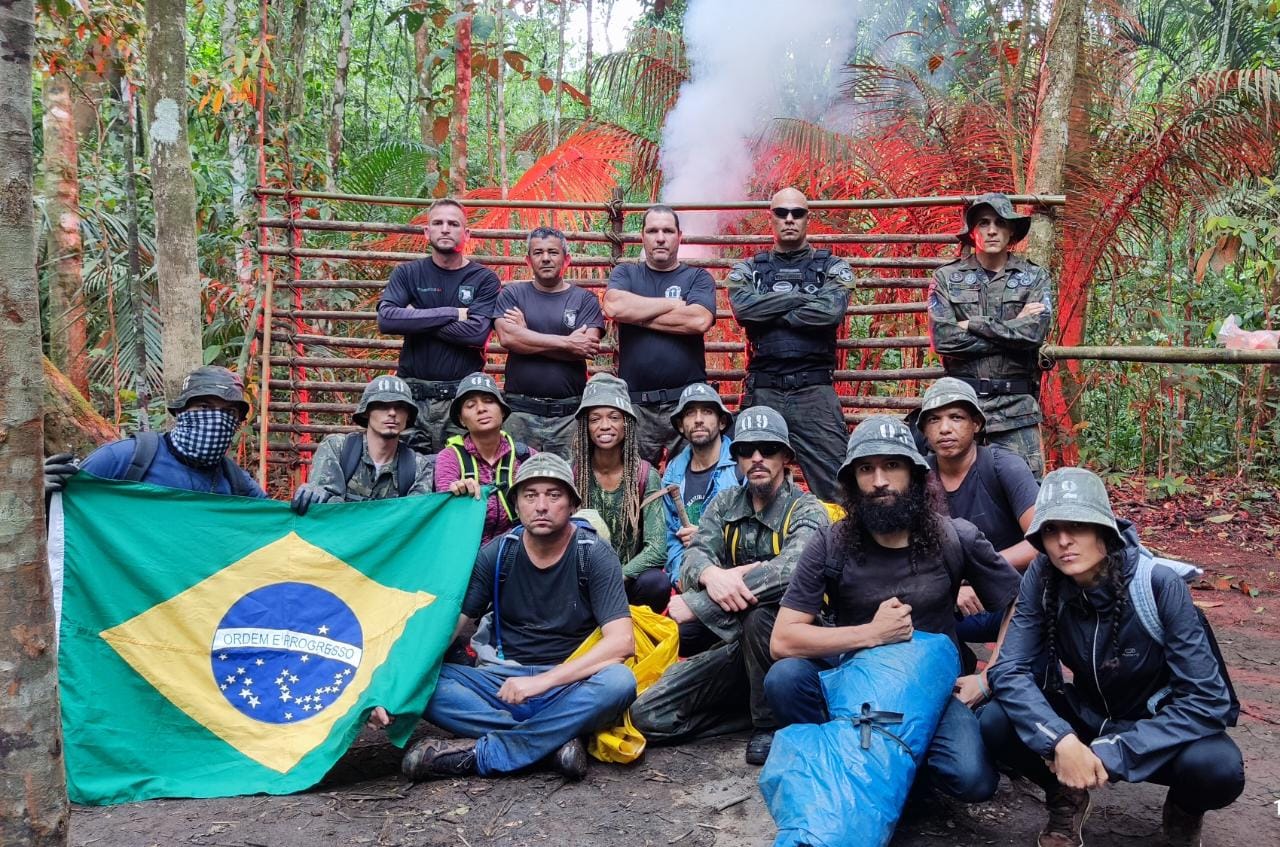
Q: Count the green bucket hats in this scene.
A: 11